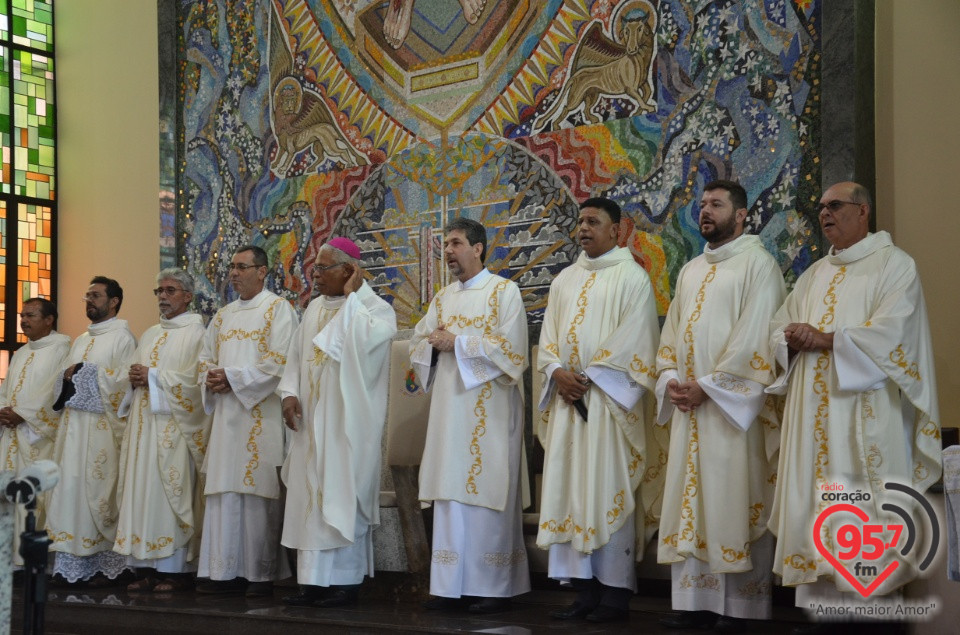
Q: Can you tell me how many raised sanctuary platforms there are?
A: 1